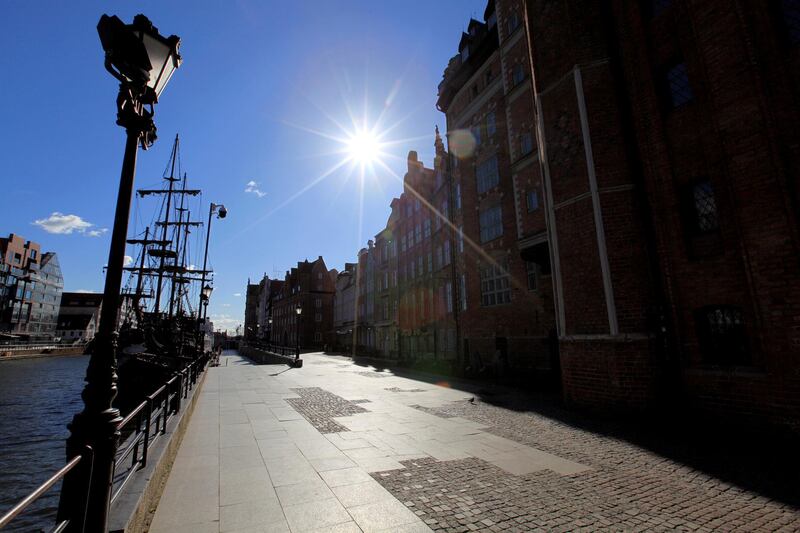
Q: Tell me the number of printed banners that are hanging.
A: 0